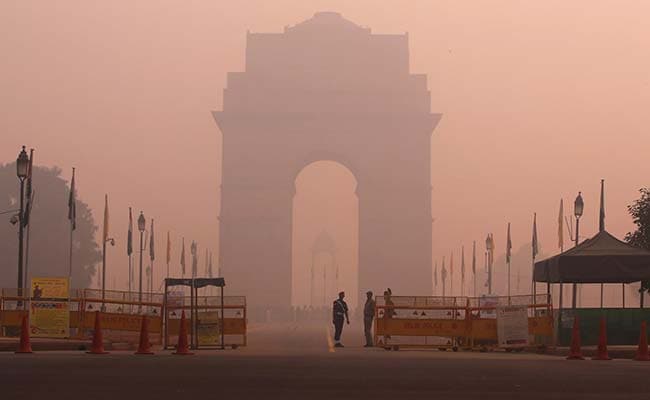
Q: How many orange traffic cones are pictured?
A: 7